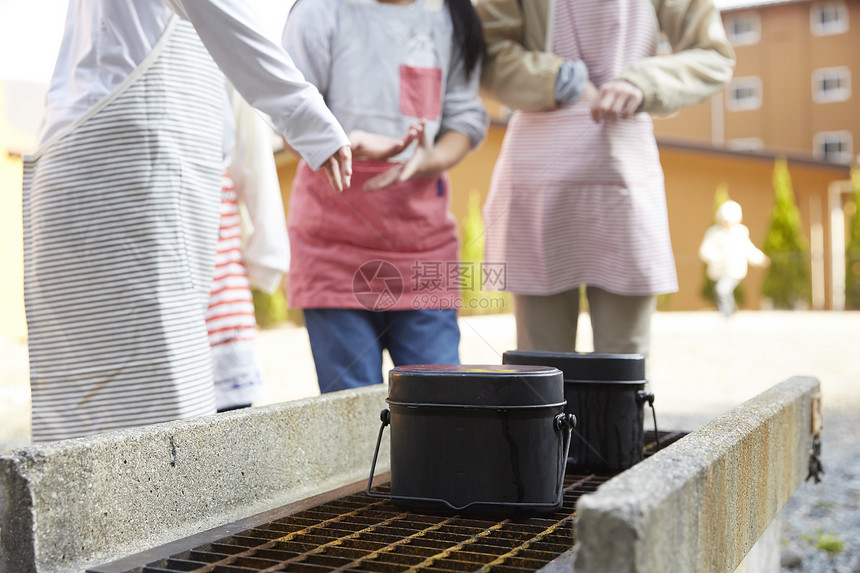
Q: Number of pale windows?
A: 6